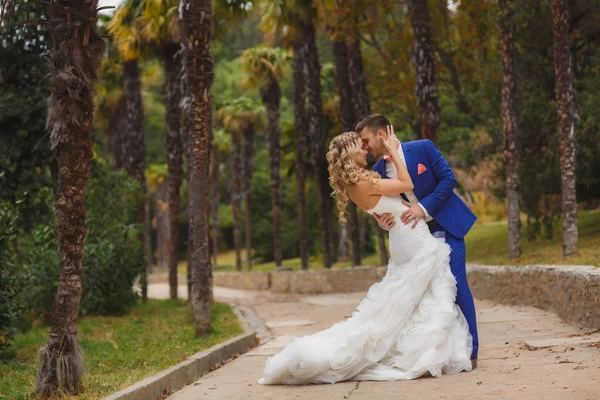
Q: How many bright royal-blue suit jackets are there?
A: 1